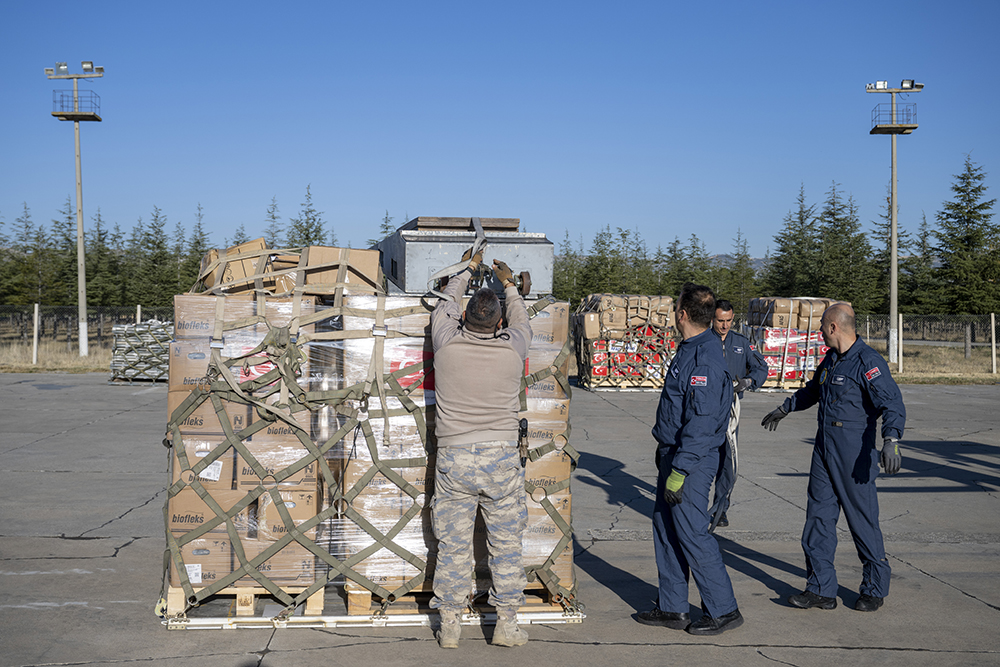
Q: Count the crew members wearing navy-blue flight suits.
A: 3